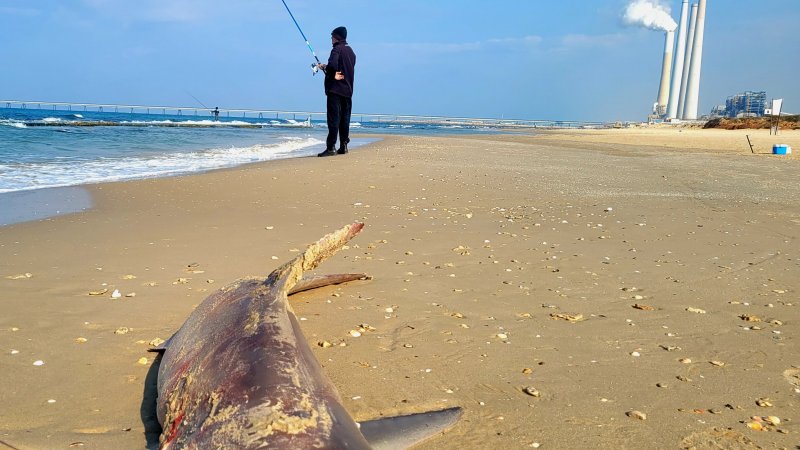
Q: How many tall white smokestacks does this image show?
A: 4